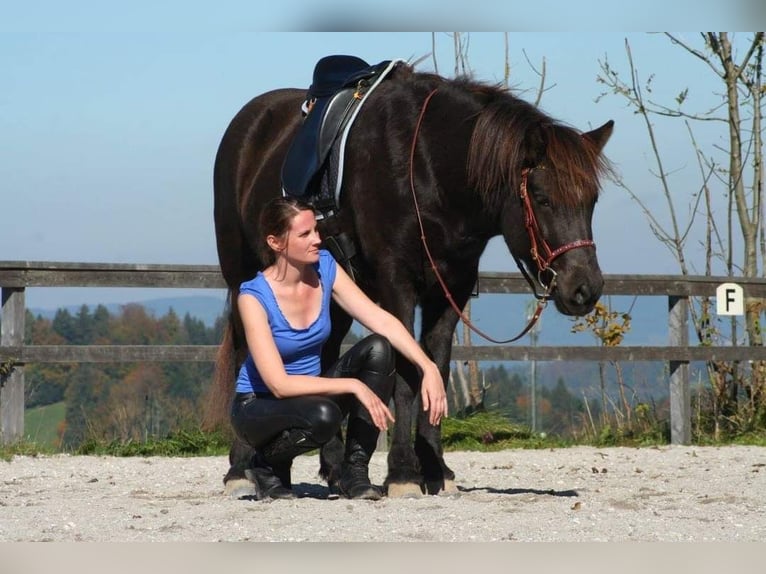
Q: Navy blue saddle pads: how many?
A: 1